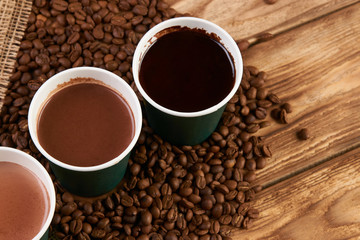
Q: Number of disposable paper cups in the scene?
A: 3